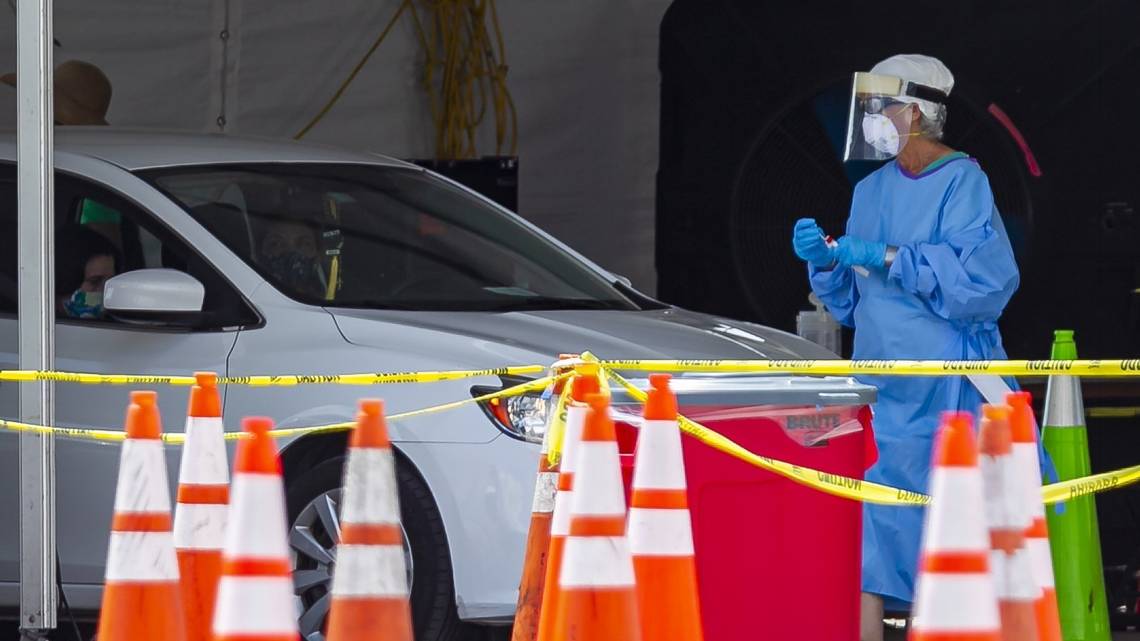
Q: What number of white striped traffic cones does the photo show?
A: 11